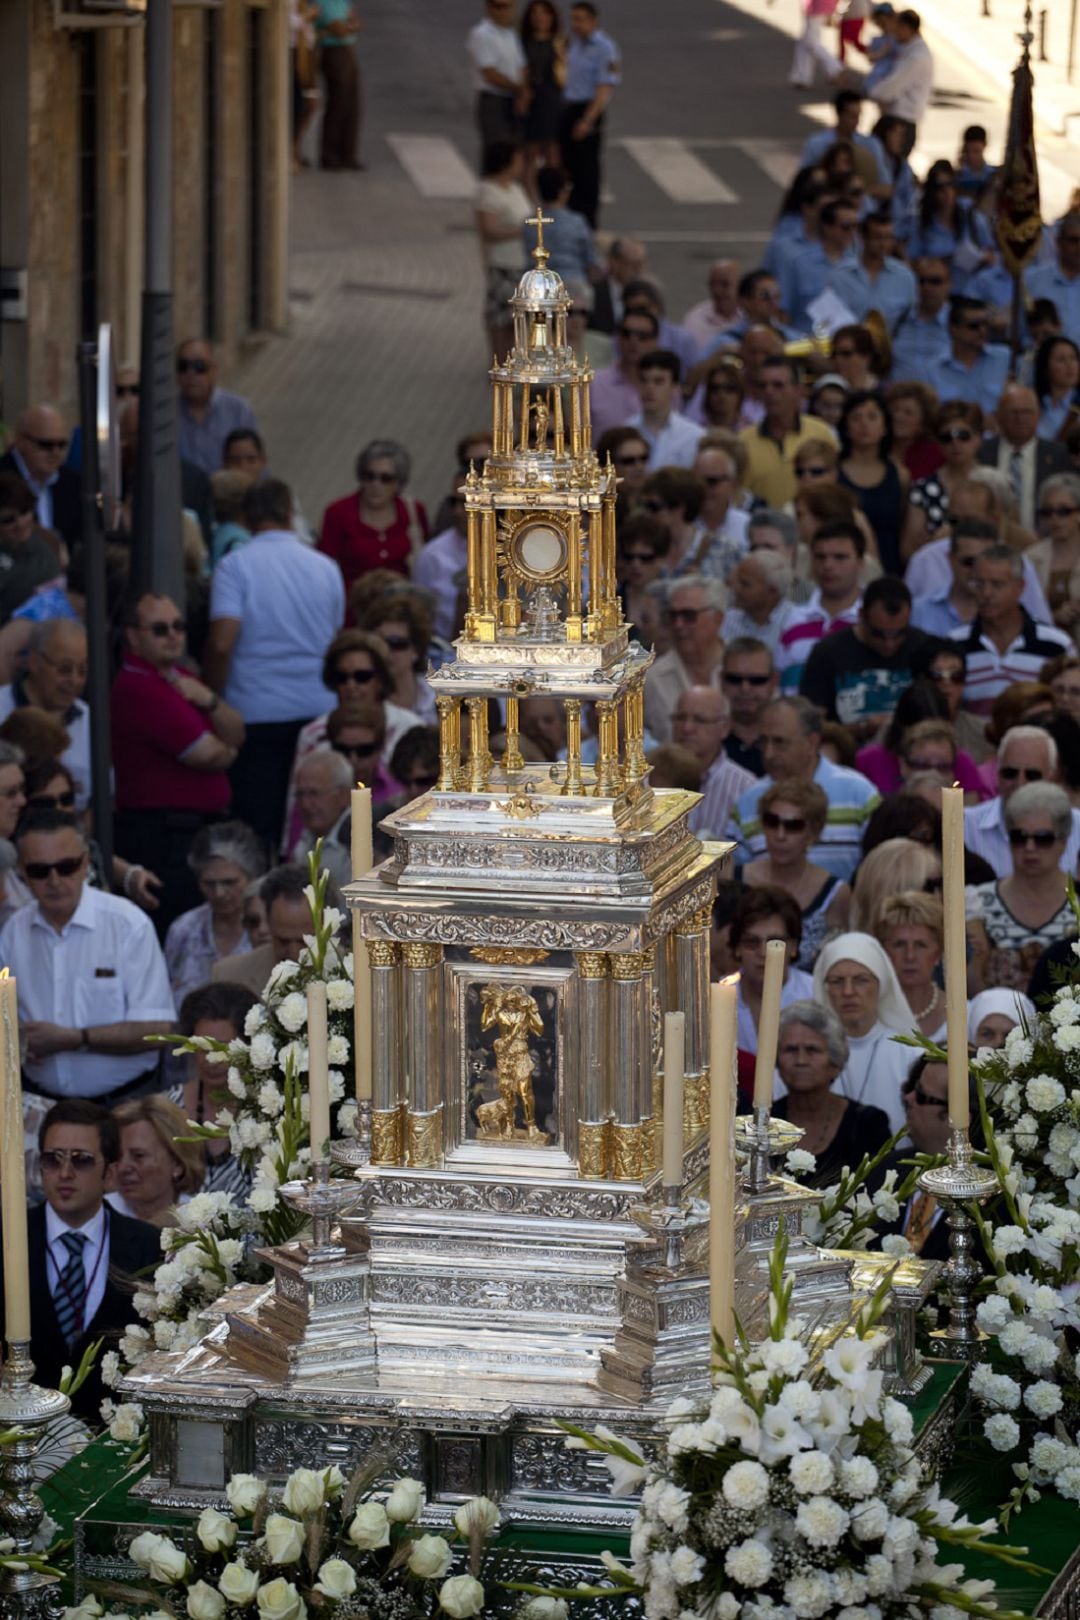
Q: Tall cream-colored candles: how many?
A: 7